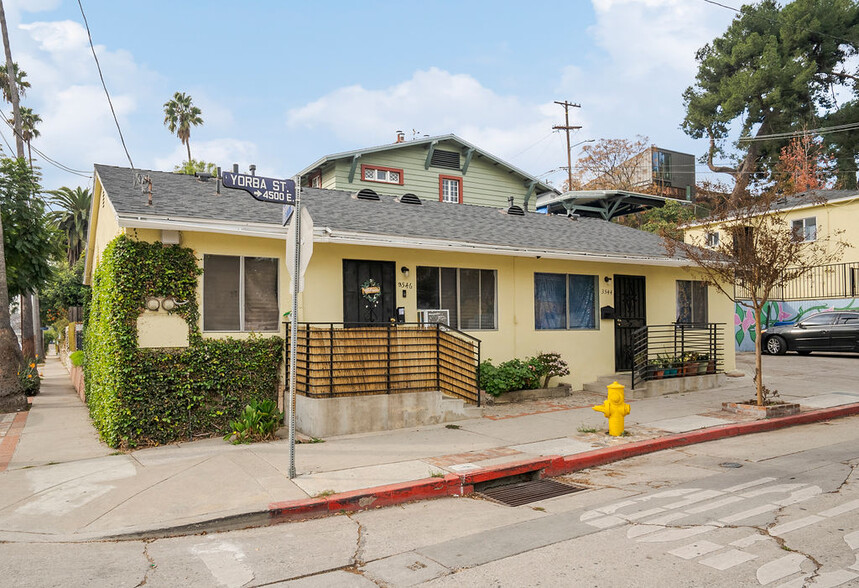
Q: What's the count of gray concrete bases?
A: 2